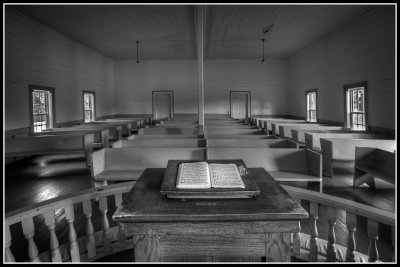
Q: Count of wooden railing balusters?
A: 12